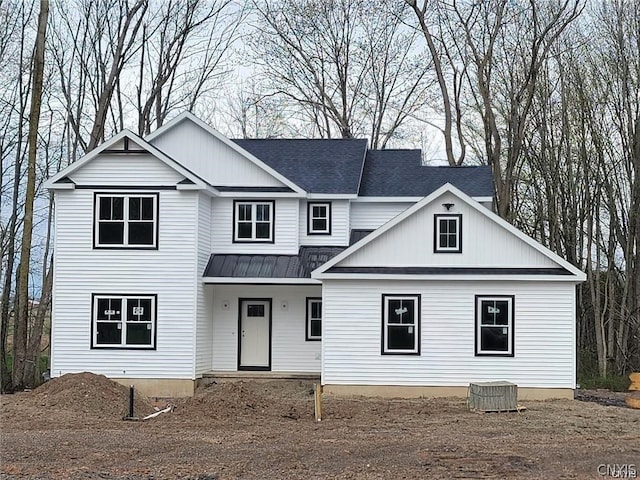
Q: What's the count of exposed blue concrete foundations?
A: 0